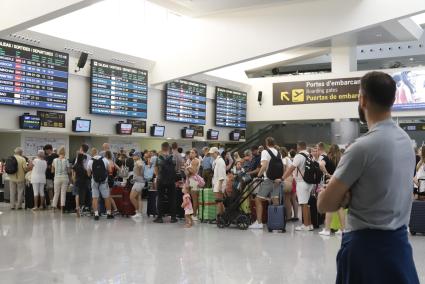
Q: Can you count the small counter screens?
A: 7